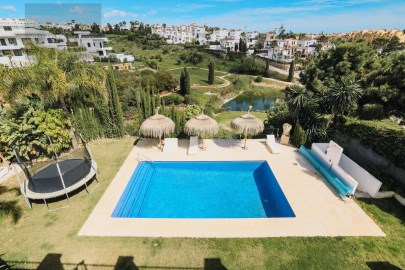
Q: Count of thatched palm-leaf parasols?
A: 3